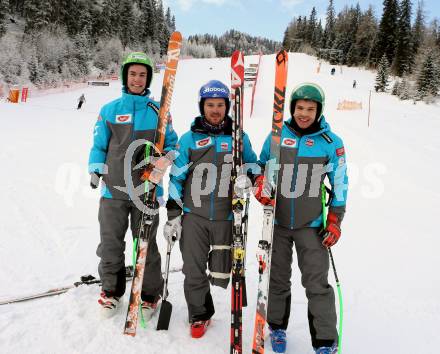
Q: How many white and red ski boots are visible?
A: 2